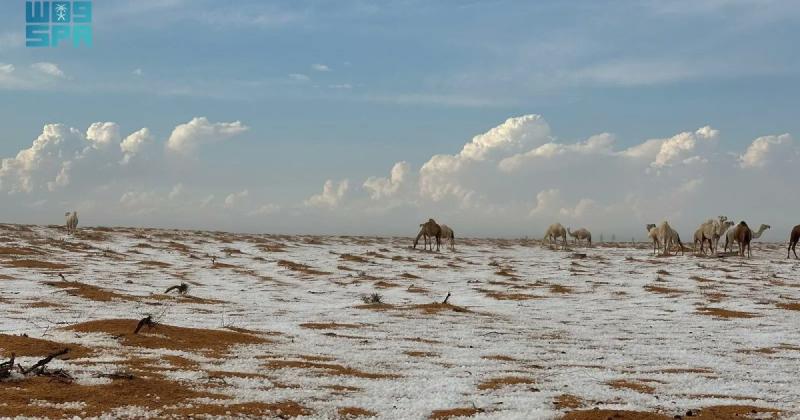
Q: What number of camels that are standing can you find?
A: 12